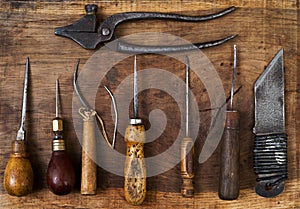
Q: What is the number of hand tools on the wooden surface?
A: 8